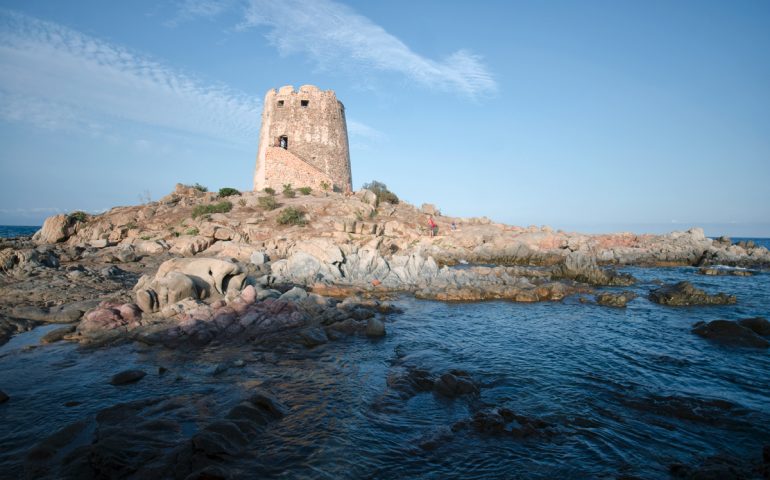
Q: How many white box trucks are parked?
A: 0